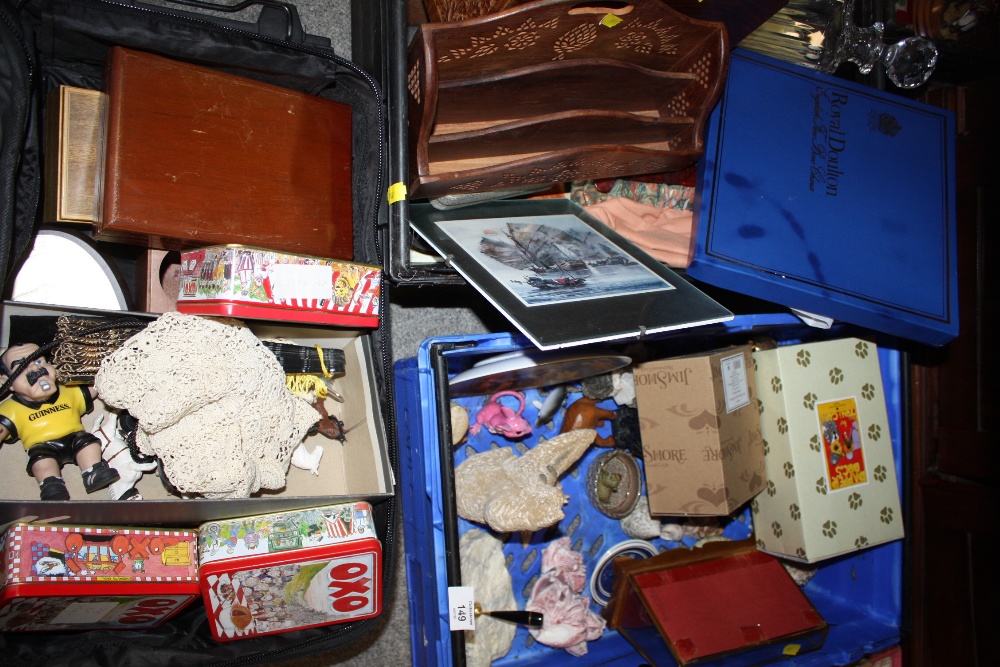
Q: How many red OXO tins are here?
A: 3